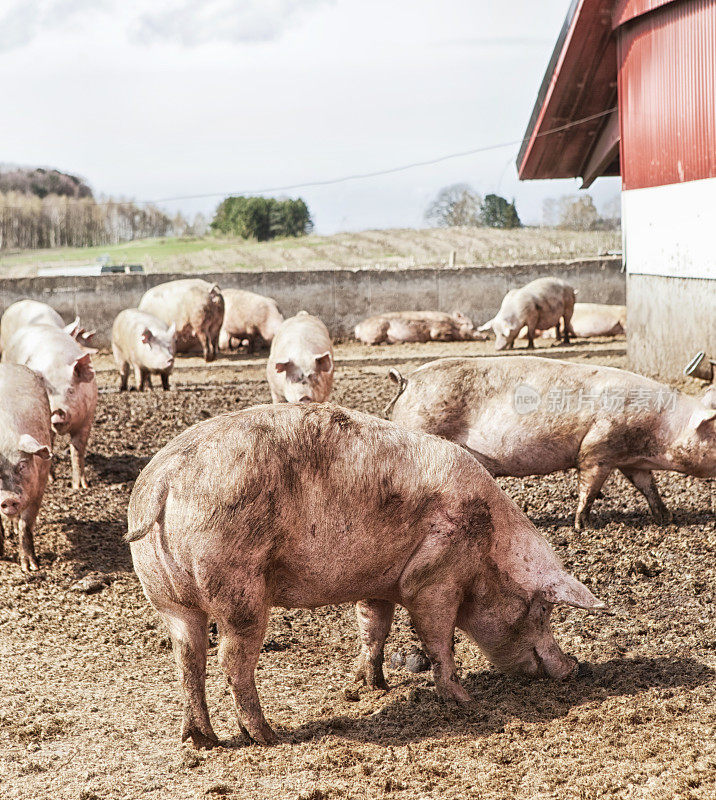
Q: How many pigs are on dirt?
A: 12